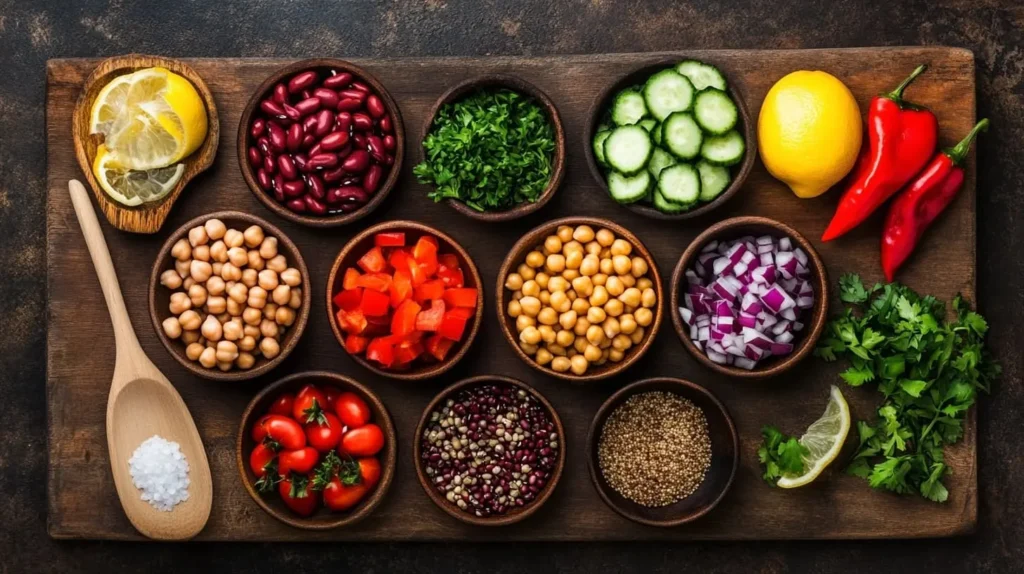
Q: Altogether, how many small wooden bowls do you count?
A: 11